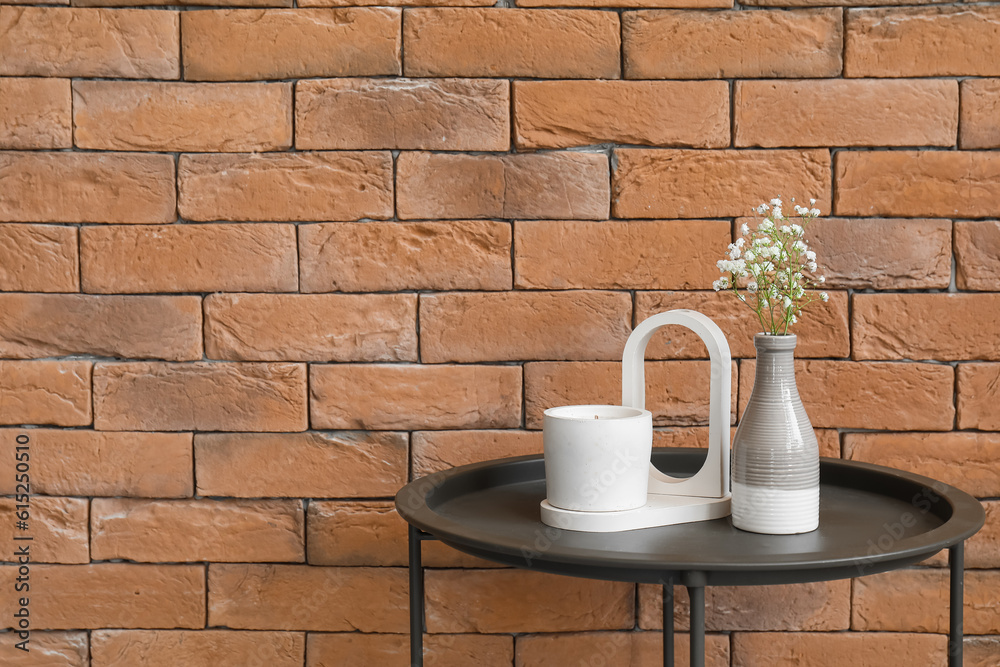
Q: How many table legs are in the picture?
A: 4